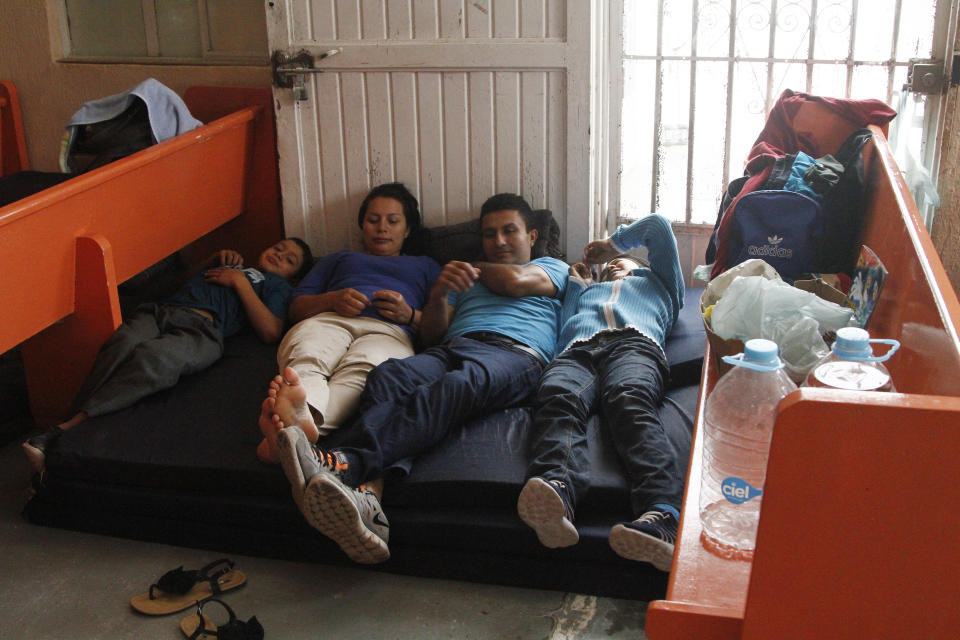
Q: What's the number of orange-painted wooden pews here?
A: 3